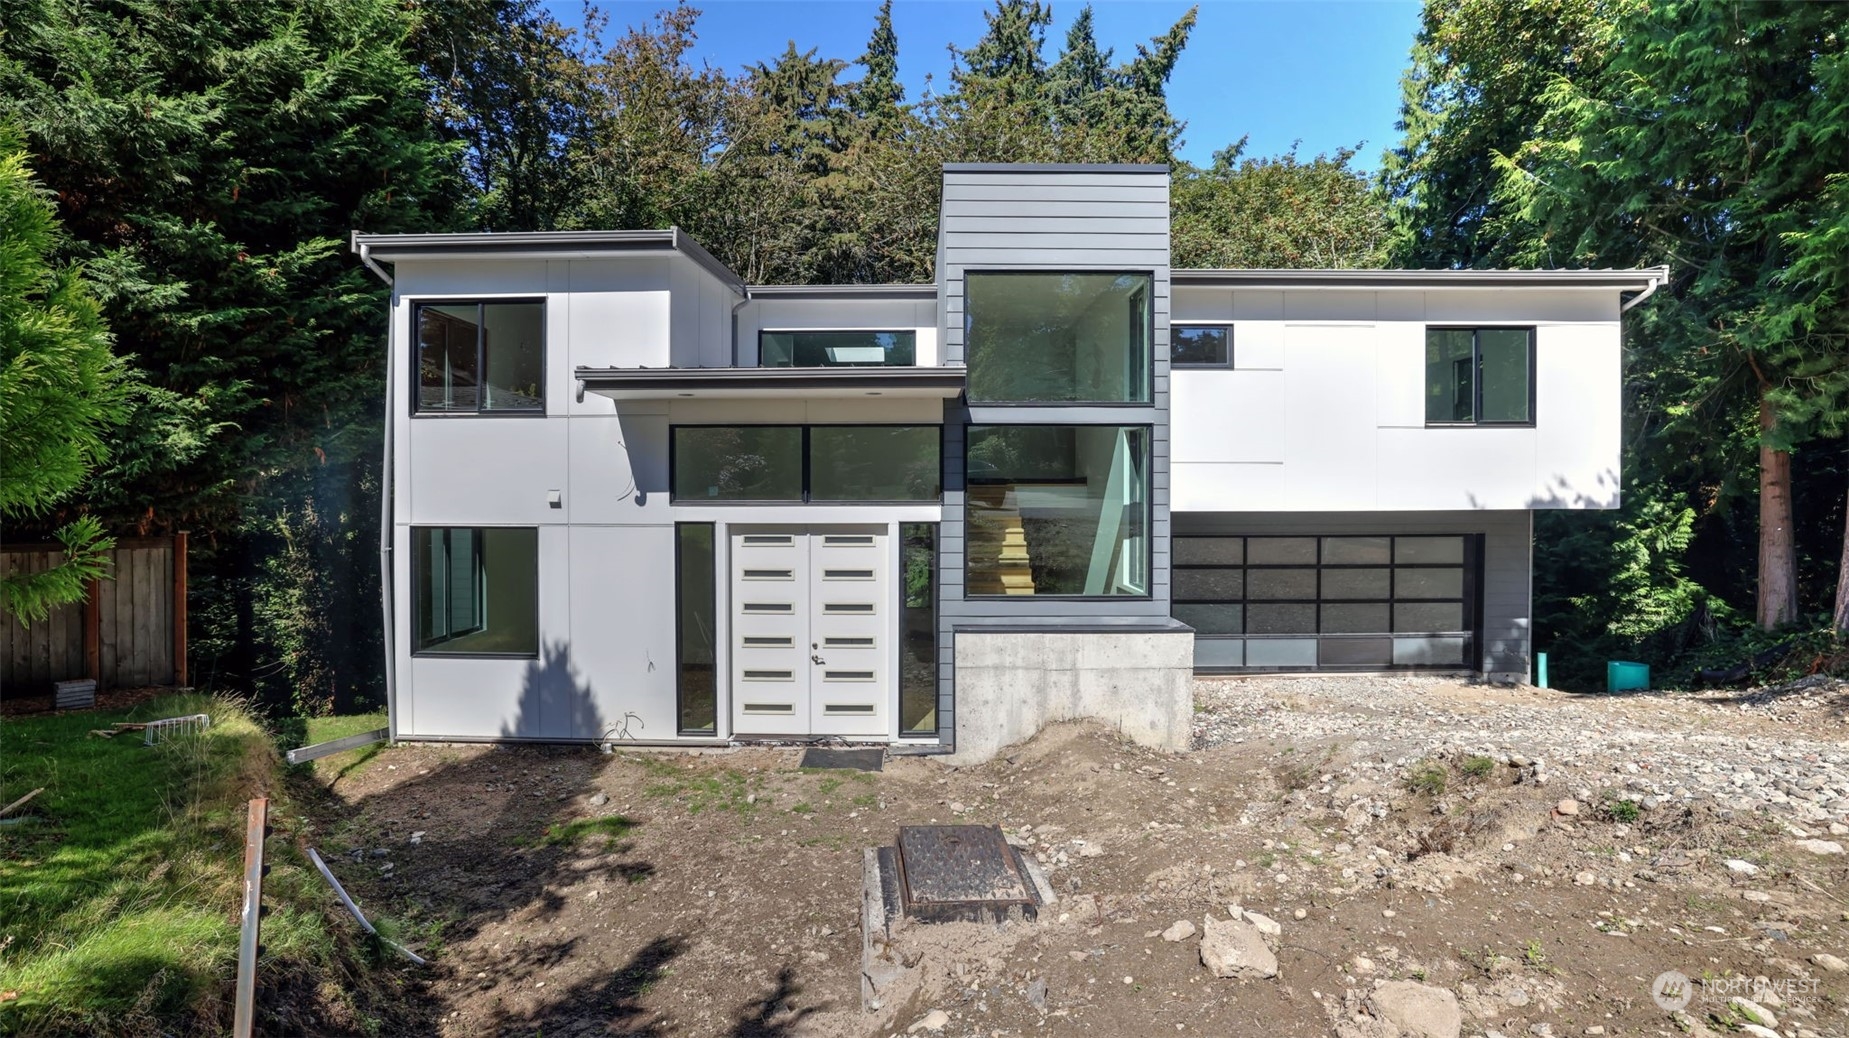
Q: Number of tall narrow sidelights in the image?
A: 2